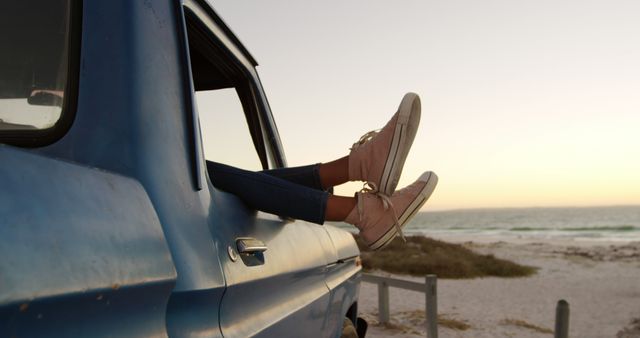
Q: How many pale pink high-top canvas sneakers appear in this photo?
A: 2